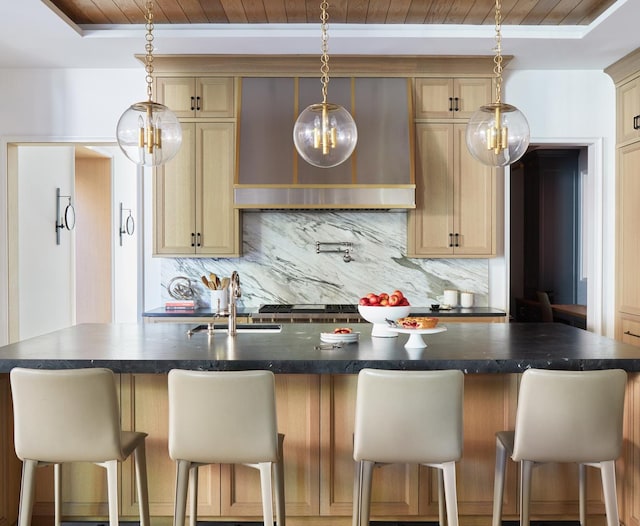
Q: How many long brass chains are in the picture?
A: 3